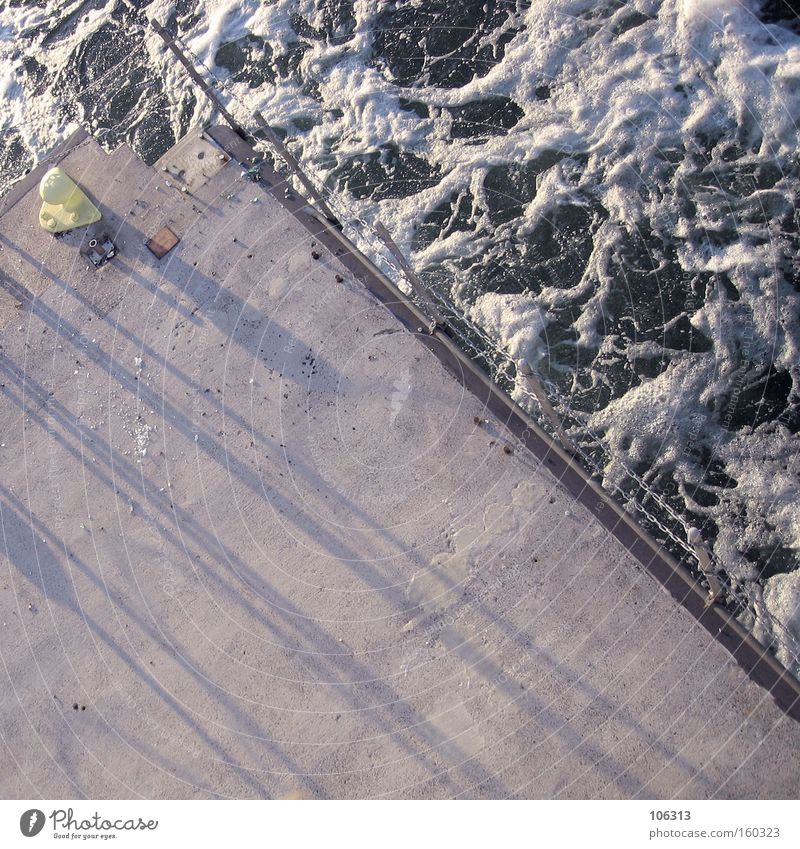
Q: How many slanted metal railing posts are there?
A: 5